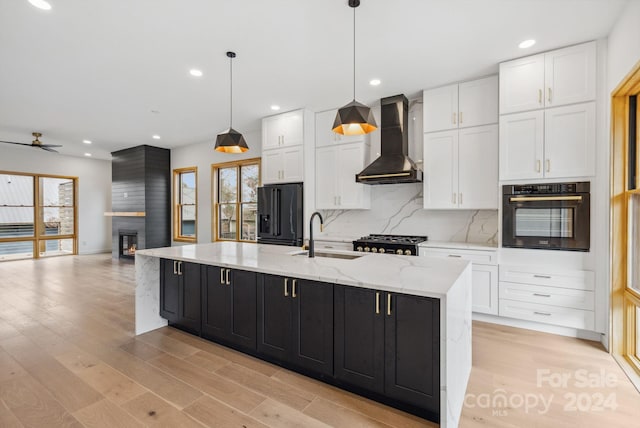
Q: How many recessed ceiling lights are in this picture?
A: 8